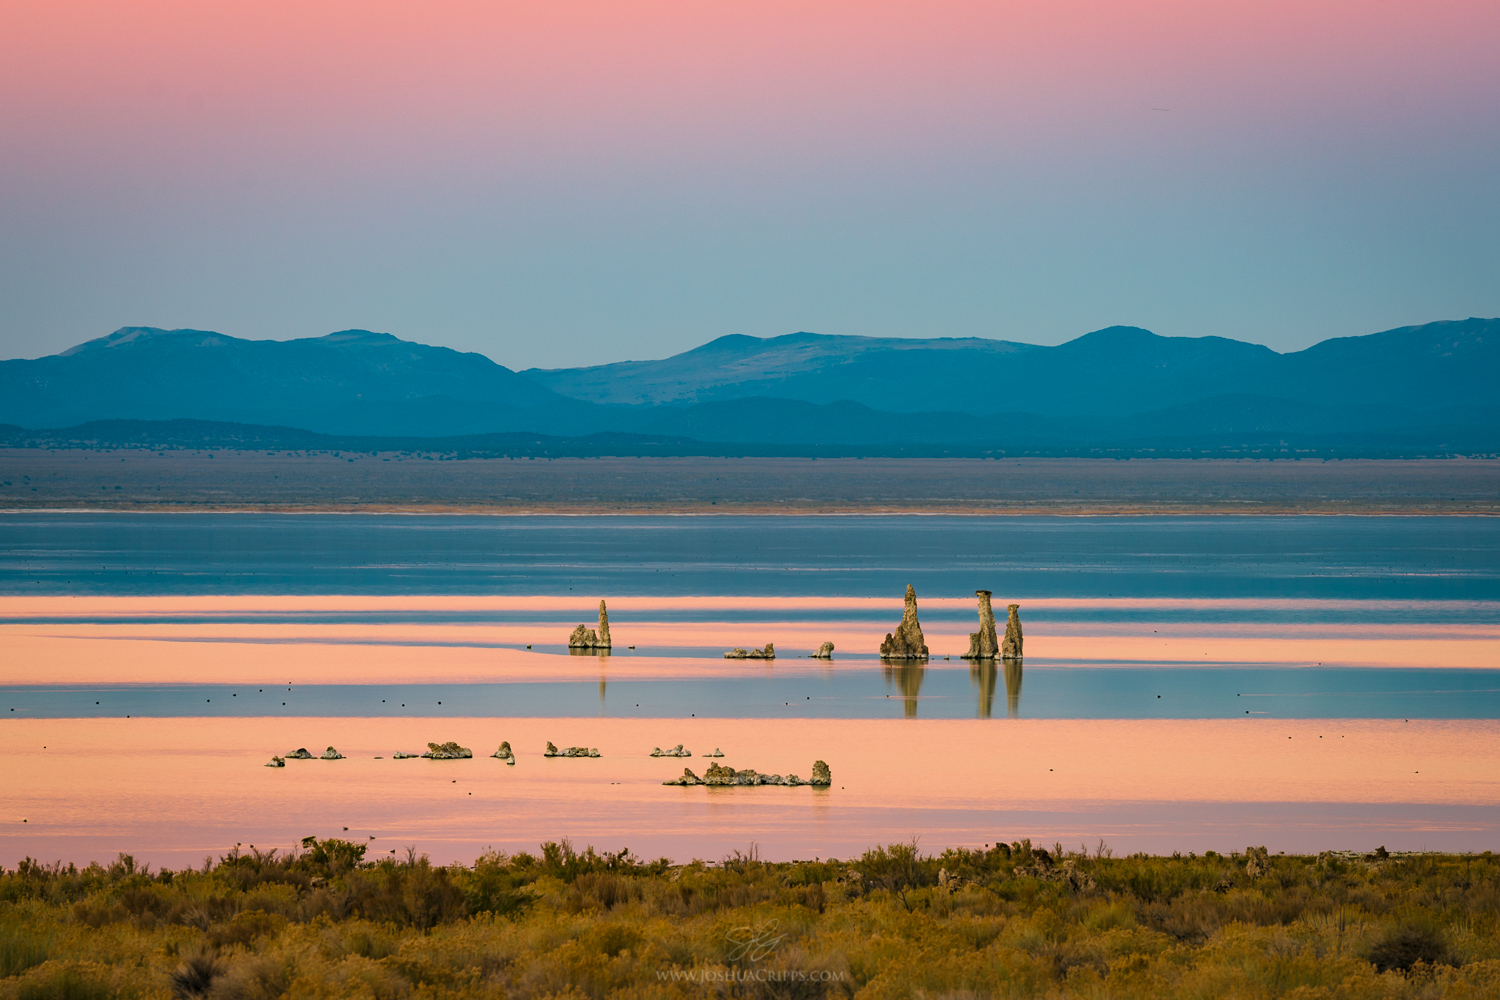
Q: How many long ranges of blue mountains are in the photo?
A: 1